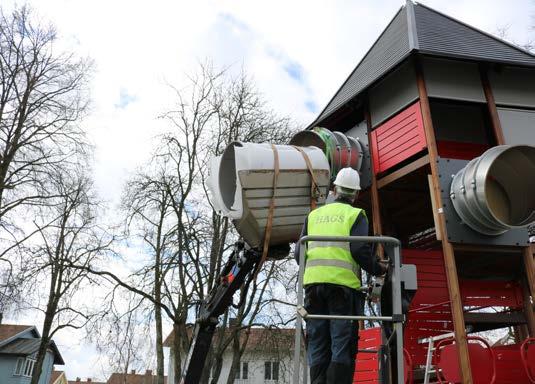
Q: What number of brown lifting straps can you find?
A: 2